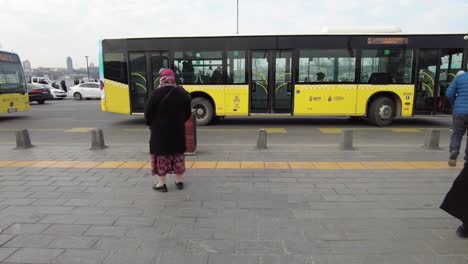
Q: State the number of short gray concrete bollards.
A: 5